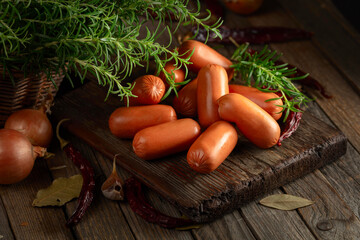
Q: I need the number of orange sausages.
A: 10